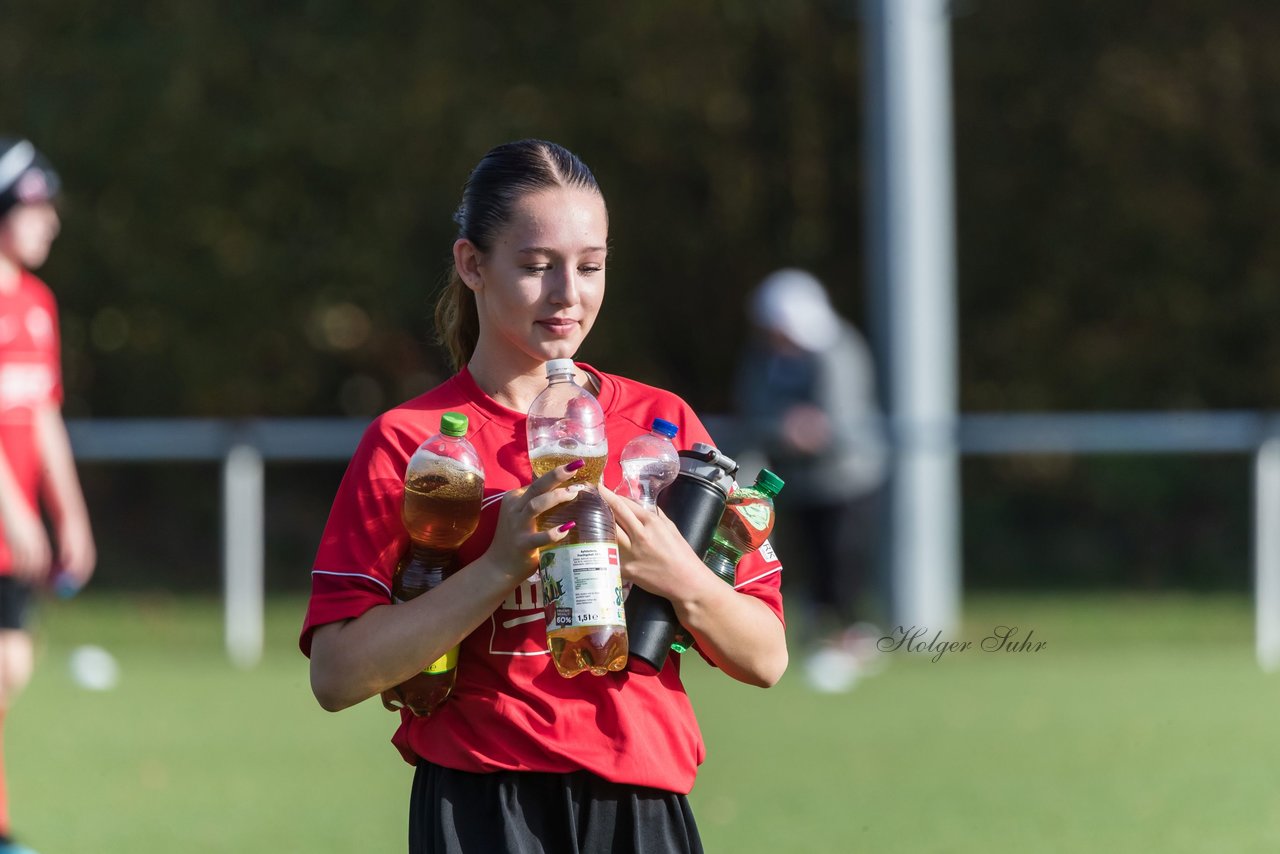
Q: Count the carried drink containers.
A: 5